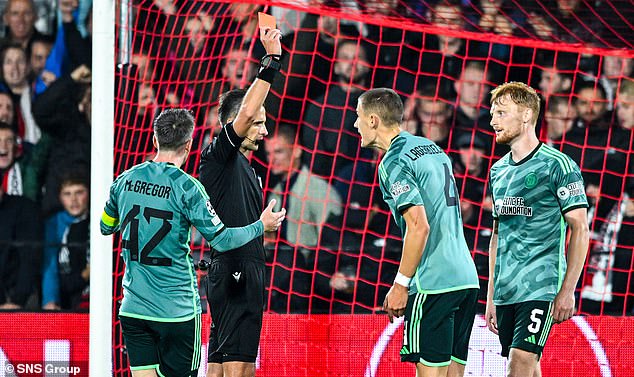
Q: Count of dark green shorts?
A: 3